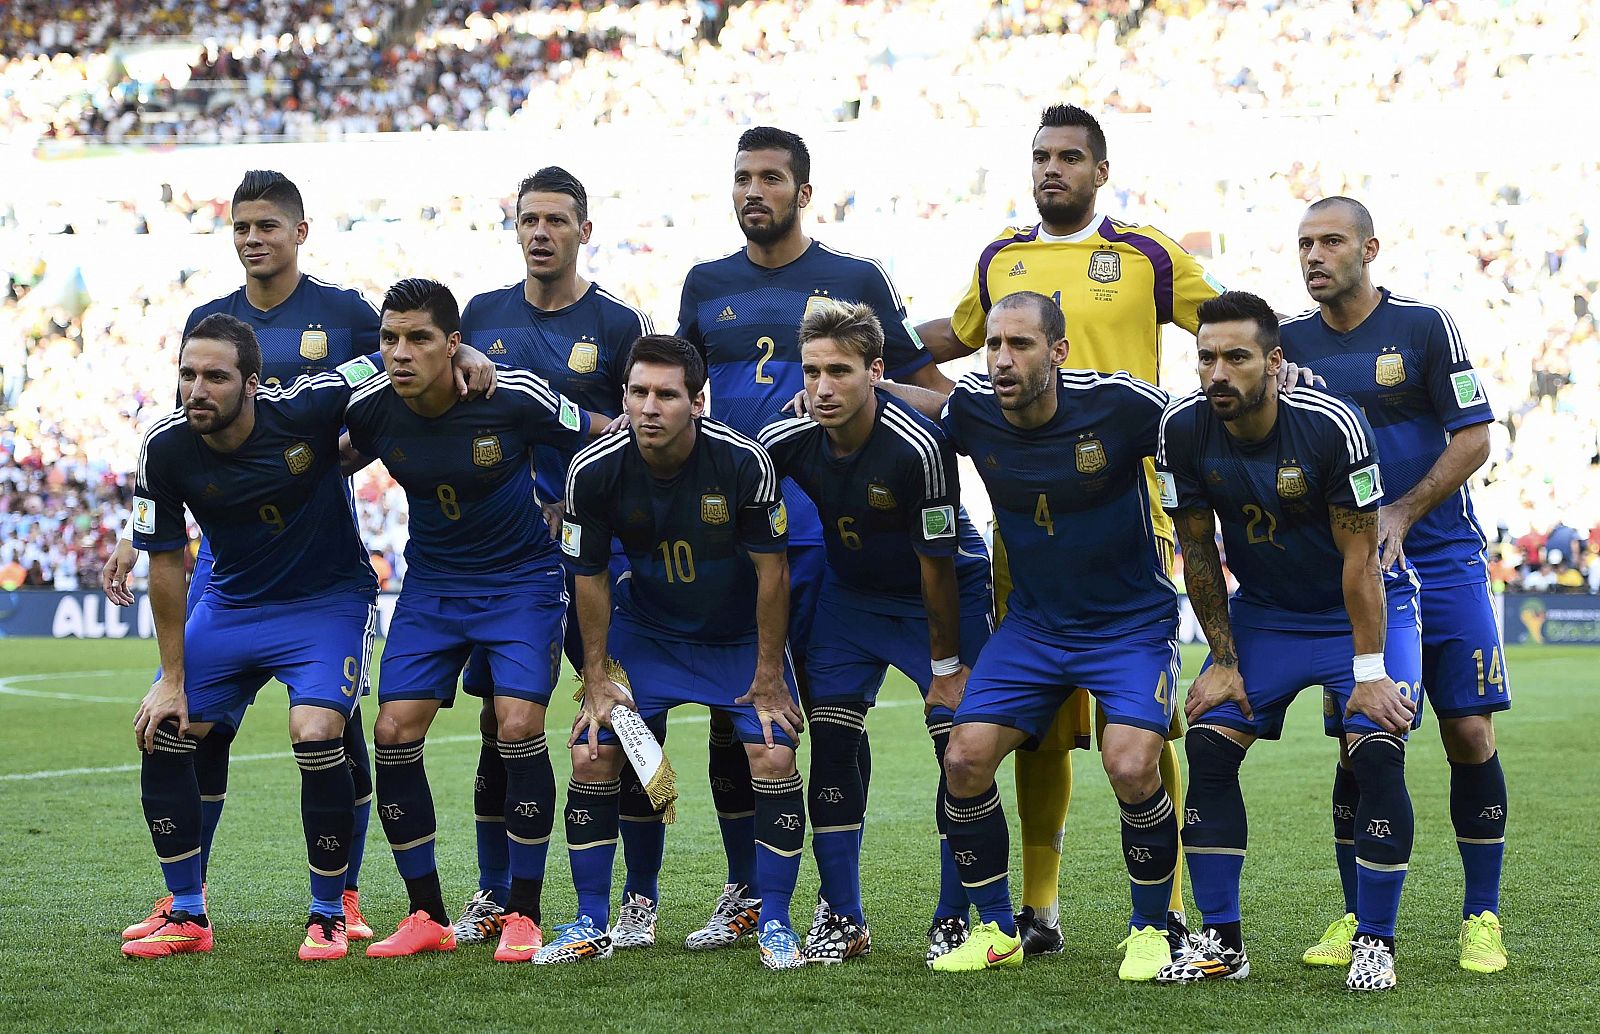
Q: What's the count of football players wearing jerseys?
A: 11